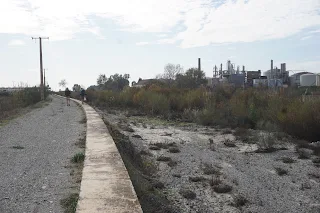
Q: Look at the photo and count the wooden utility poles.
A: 2